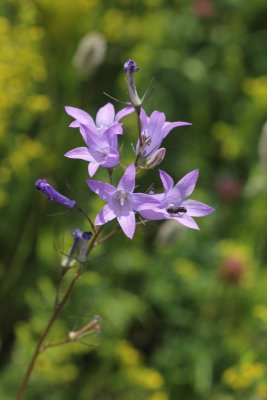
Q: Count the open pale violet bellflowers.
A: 5